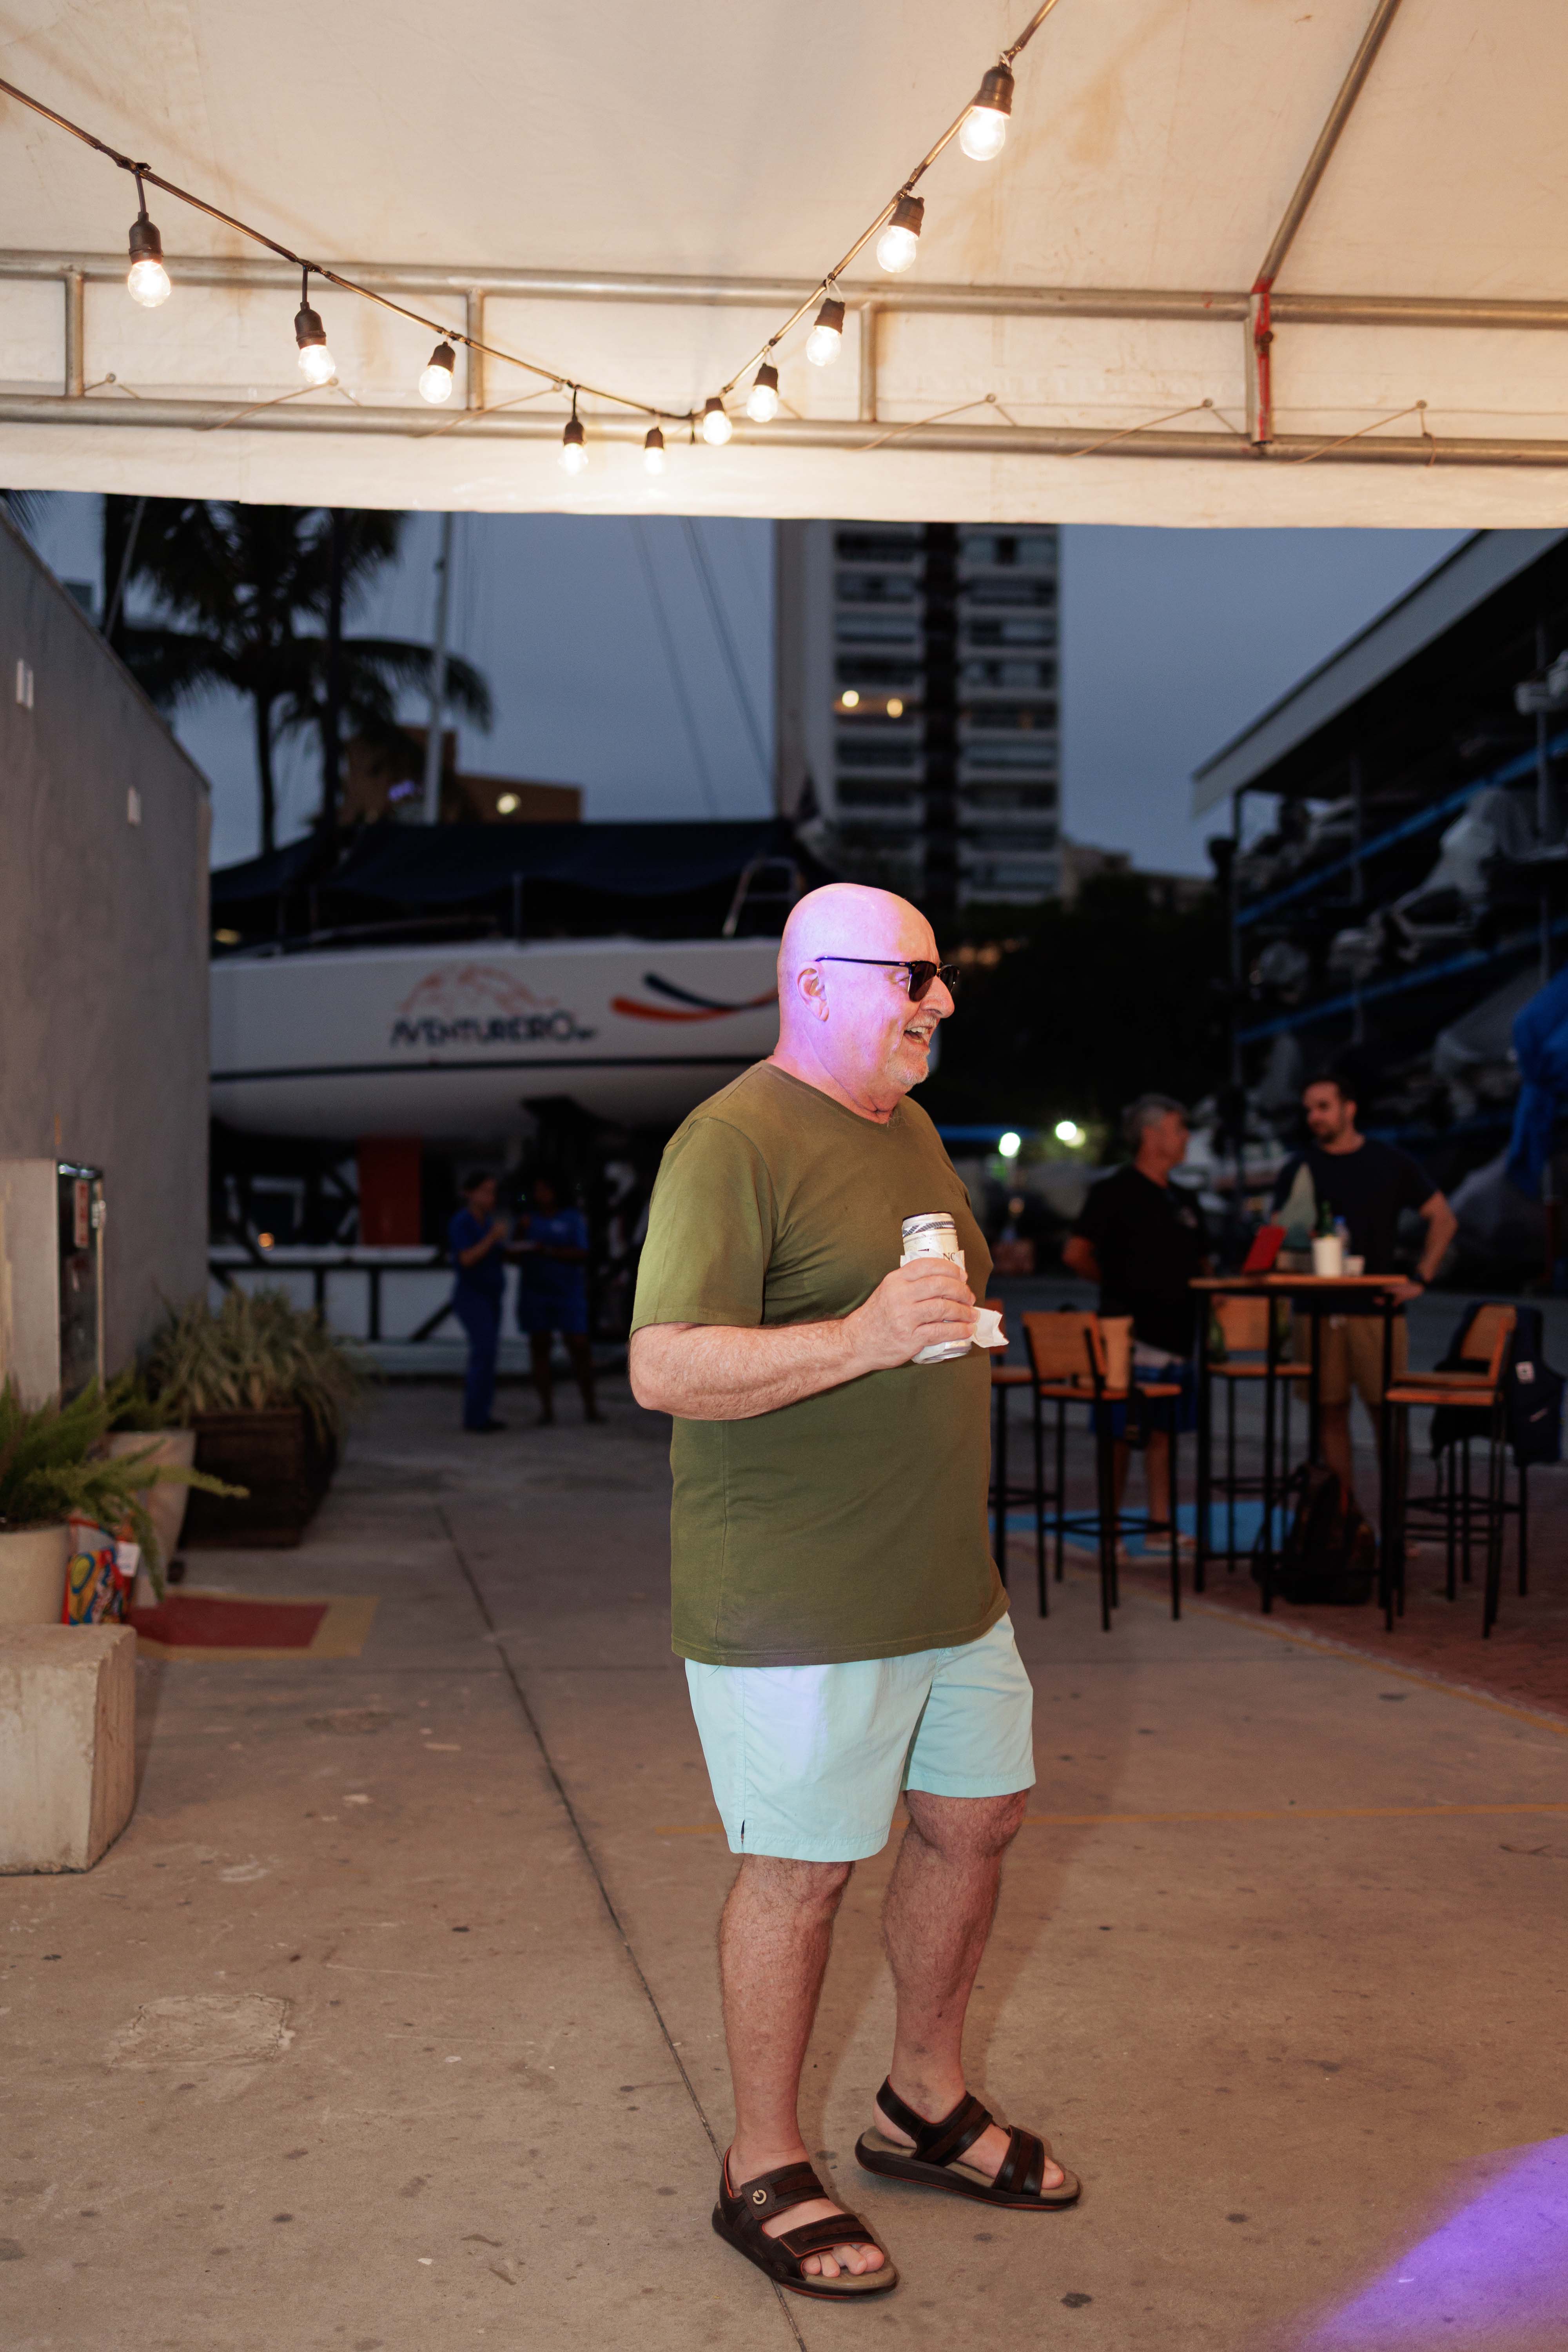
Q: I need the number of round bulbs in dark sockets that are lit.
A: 10